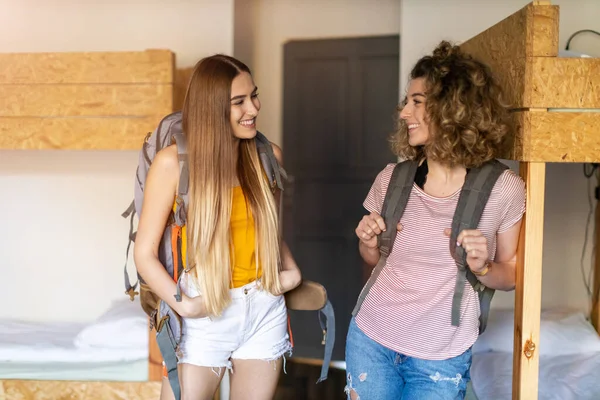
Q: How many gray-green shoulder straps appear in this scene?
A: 2